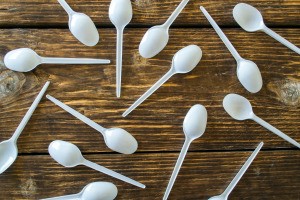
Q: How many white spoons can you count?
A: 14